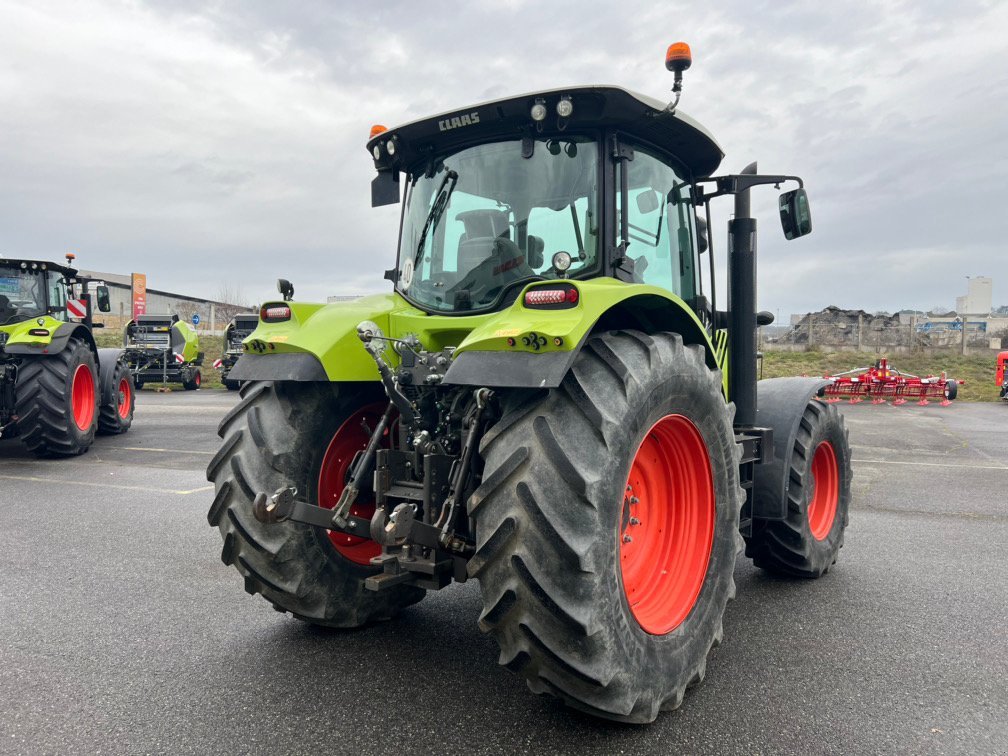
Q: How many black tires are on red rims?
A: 6